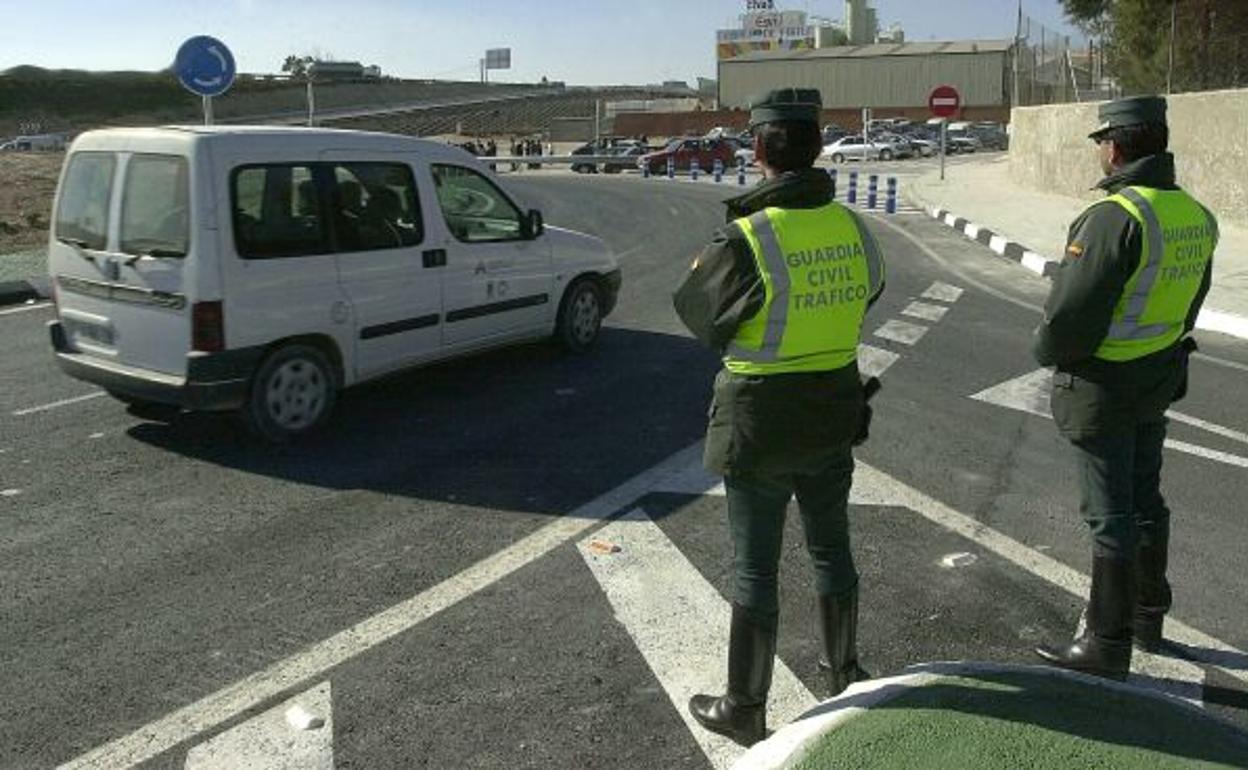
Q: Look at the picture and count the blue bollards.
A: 9